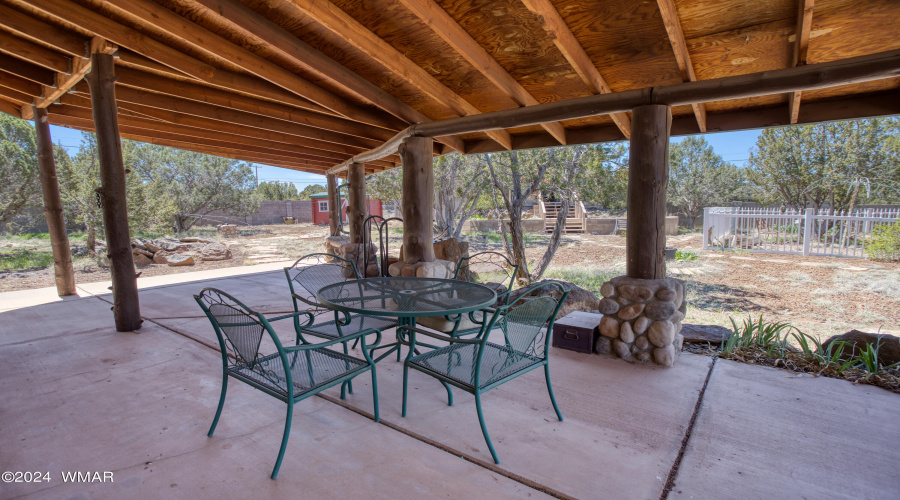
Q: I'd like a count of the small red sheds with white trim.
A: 1